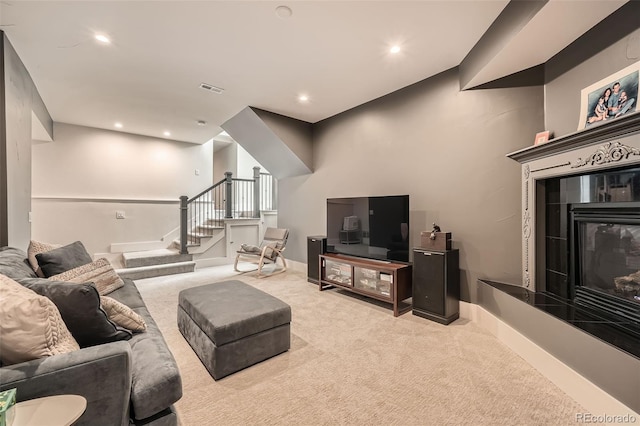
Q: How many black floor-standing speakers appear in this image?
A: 2